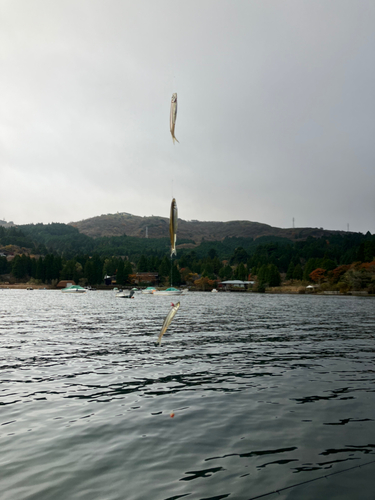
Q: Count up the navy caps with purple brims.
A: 0